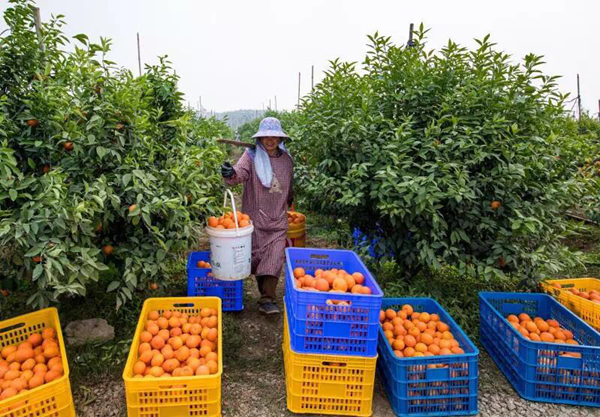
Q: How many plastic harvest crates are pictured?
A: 8